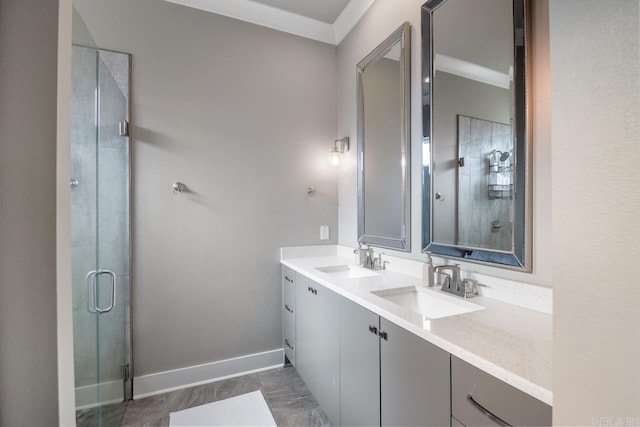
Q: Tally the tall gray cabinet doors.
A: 4